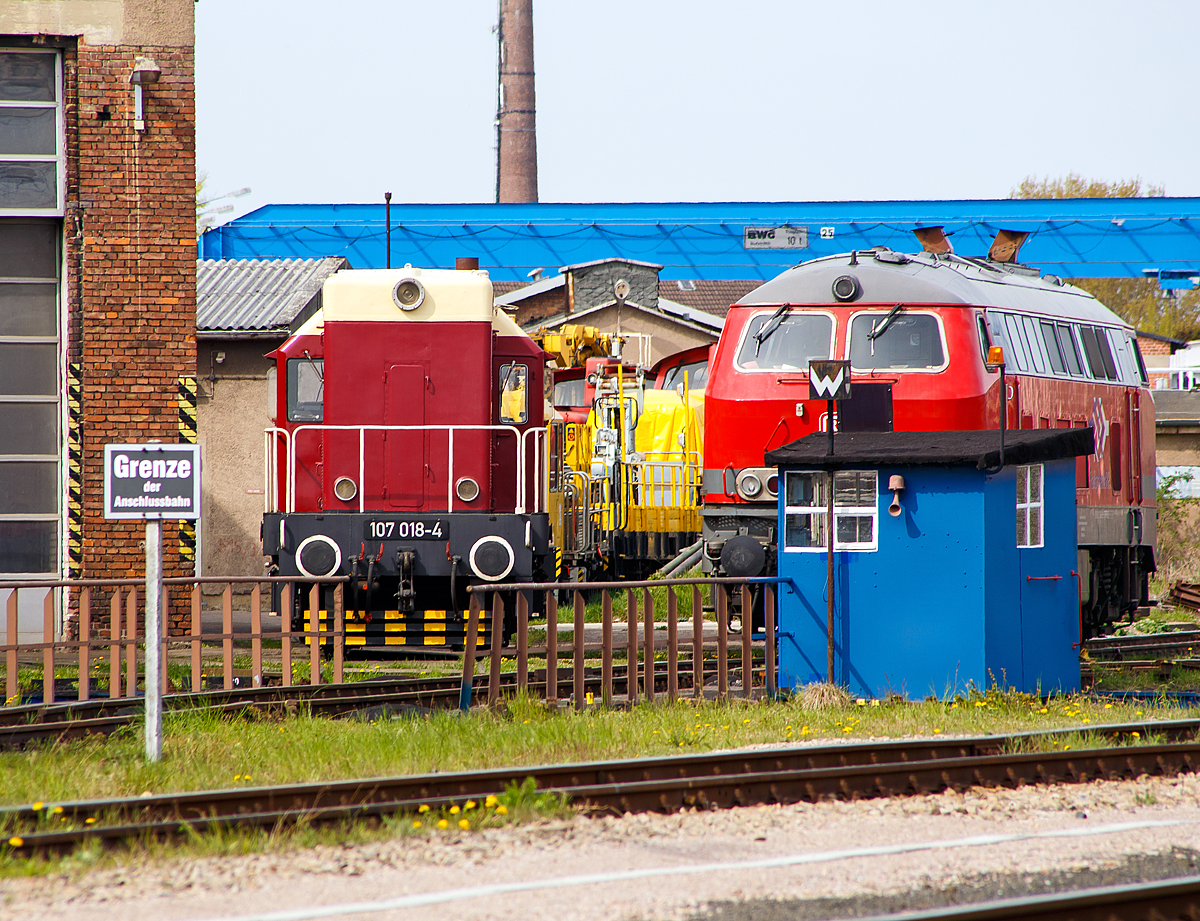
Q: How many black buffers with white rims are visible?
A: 2